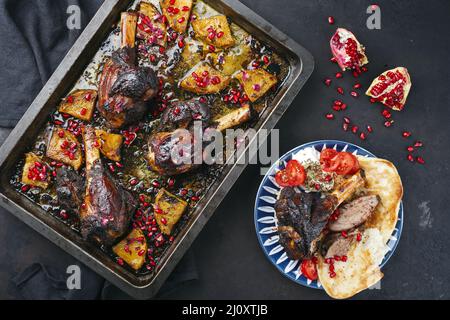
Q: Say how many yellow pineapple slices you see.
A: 11